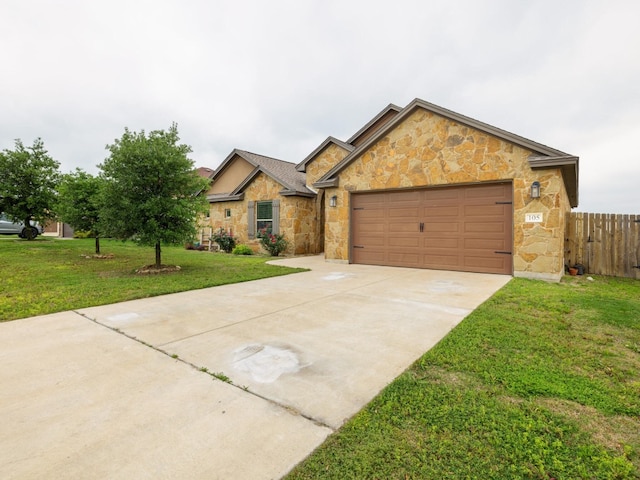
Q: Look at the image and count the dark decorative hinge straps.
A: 4